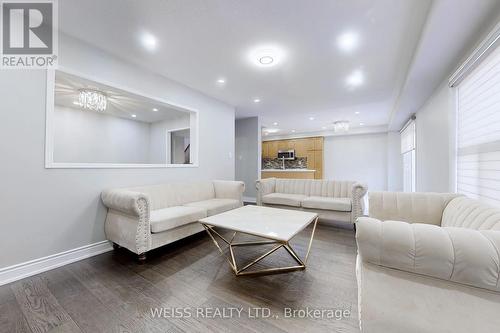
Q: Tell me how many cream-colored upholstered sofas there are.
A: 3